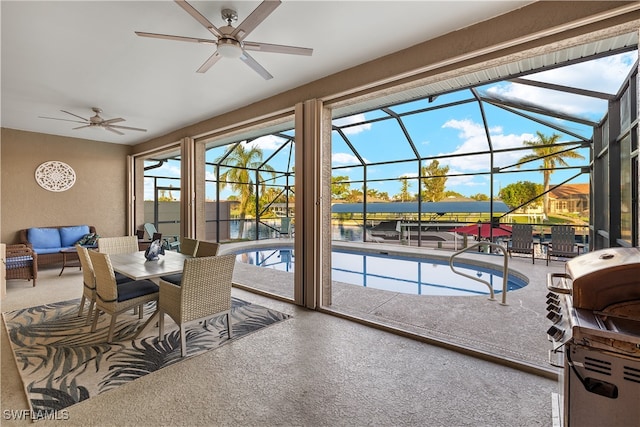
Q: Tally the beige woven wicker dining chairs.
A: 6